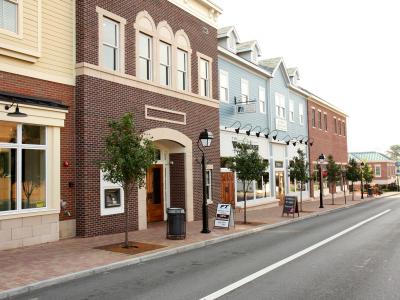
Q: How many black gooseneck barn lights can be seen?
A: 11